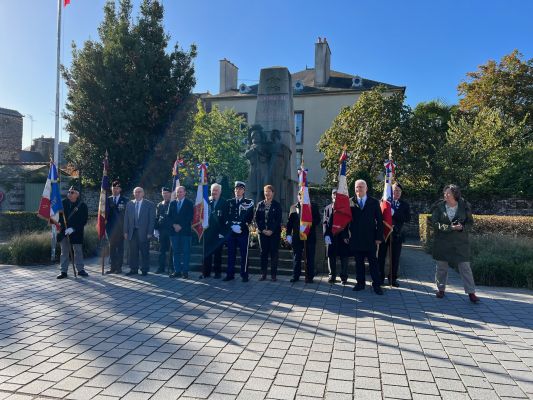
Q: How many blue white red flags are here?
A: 7